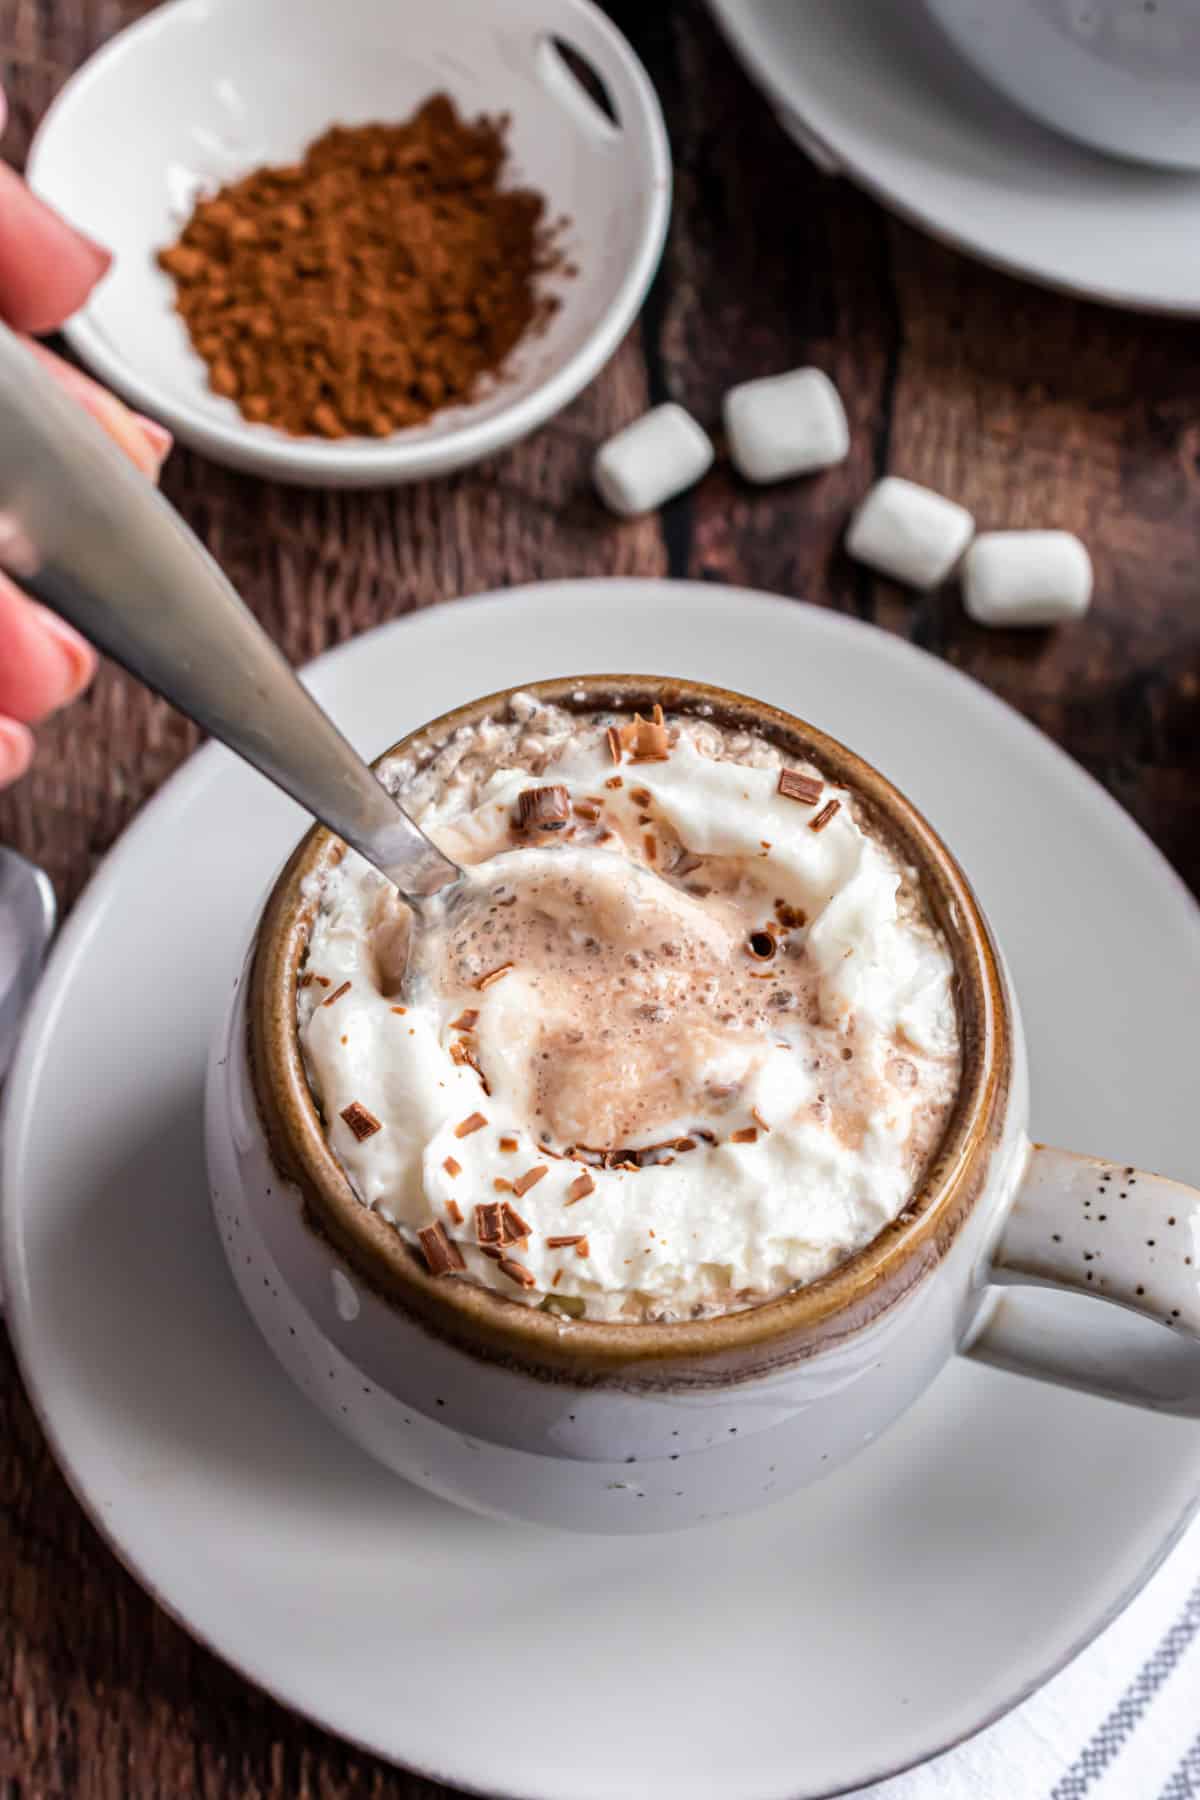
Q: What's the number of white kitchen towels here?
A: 1